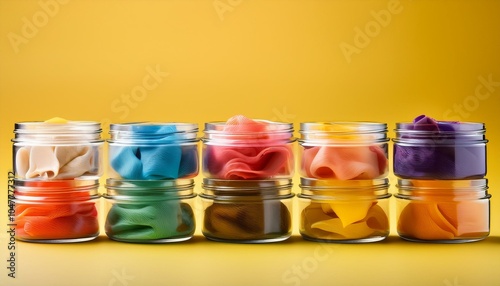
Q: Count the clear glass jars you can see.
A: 10